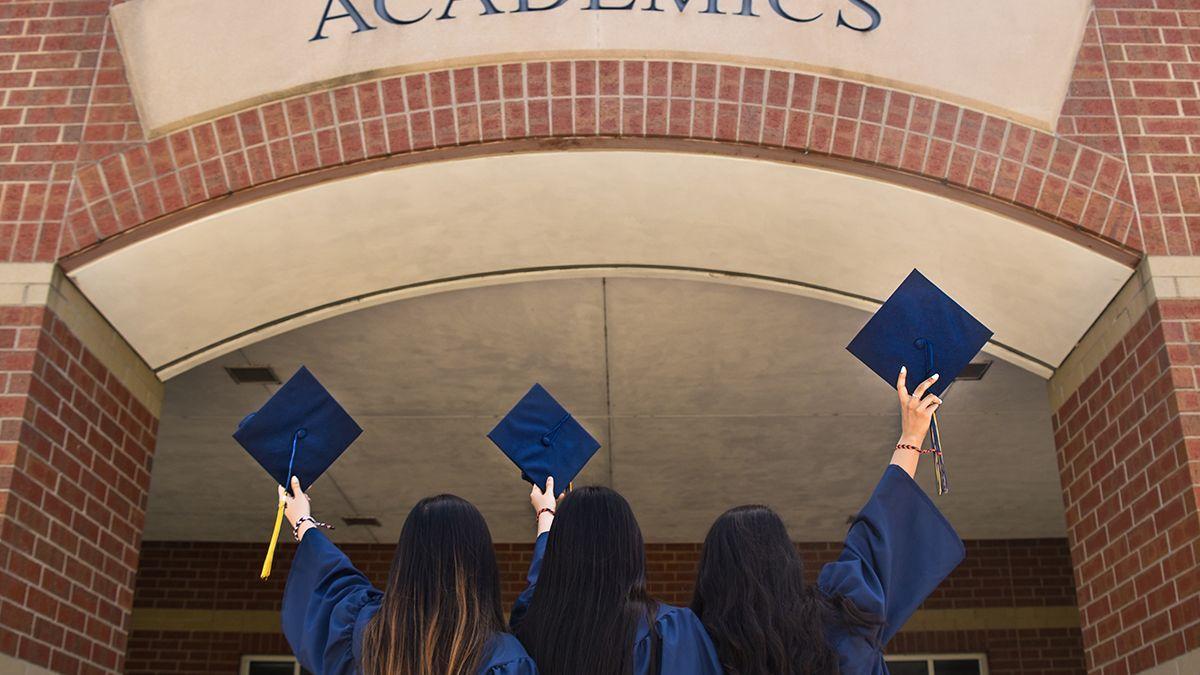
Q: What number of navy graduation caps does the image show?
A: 3